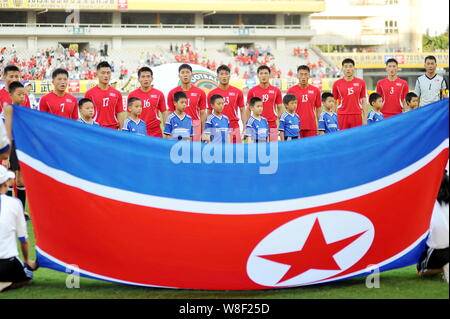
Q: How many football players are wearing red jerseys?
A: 10